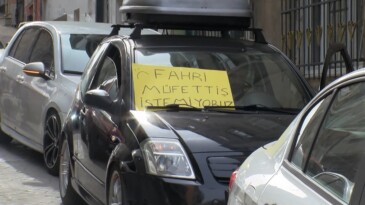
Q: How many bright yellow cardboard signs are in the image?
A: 1